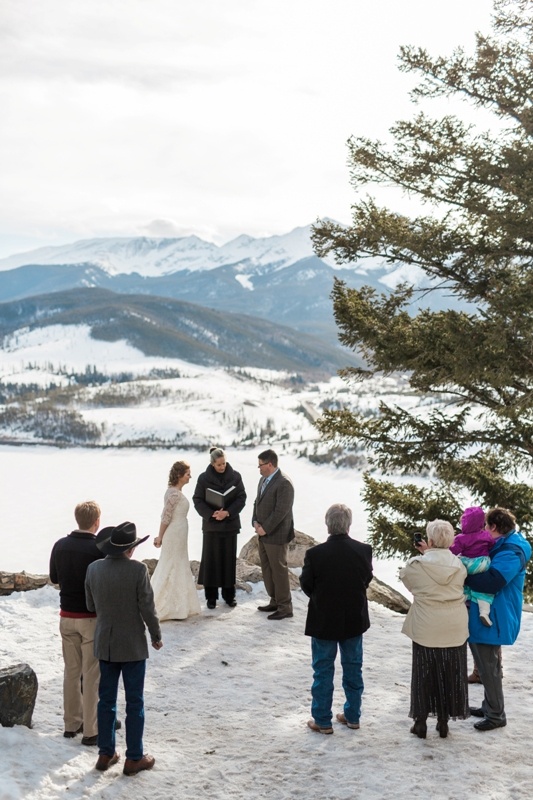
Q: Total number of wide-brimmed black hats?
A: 1